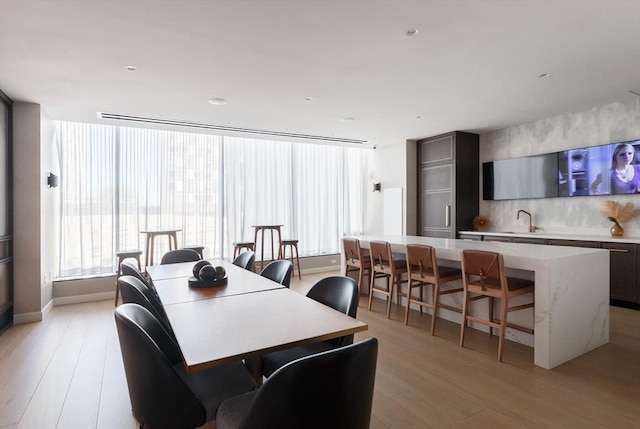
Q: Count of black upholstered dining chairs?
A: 8